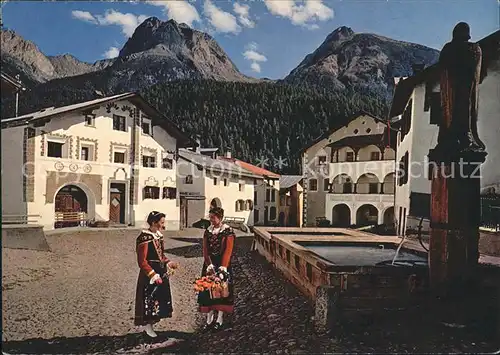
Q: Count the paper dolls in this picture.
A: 0